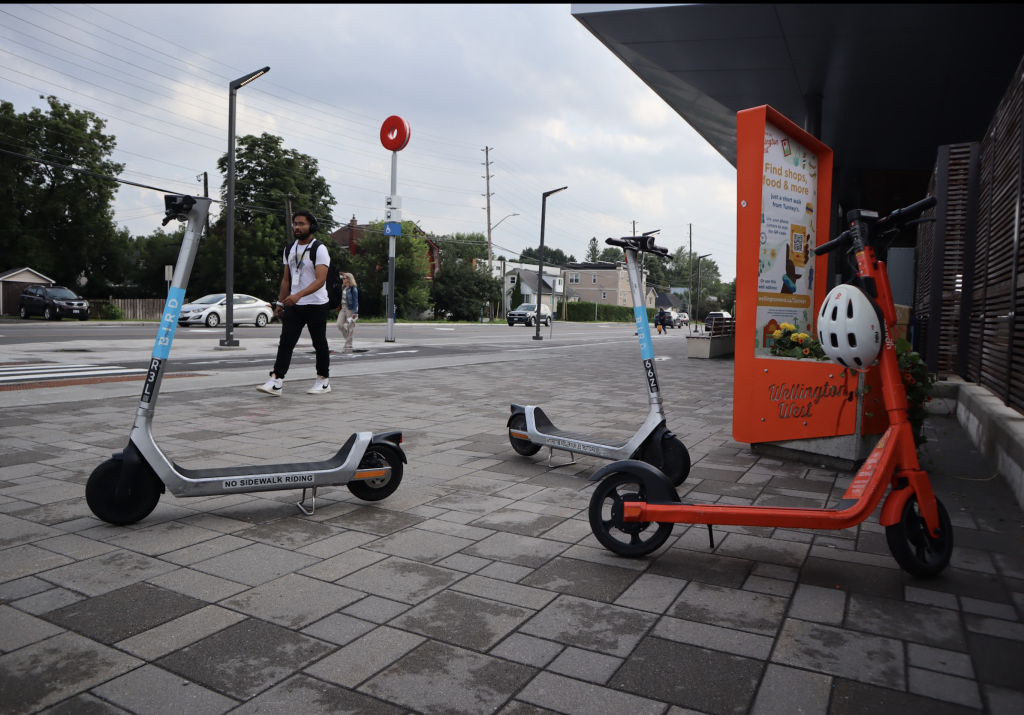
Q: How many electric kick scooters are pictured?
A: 3